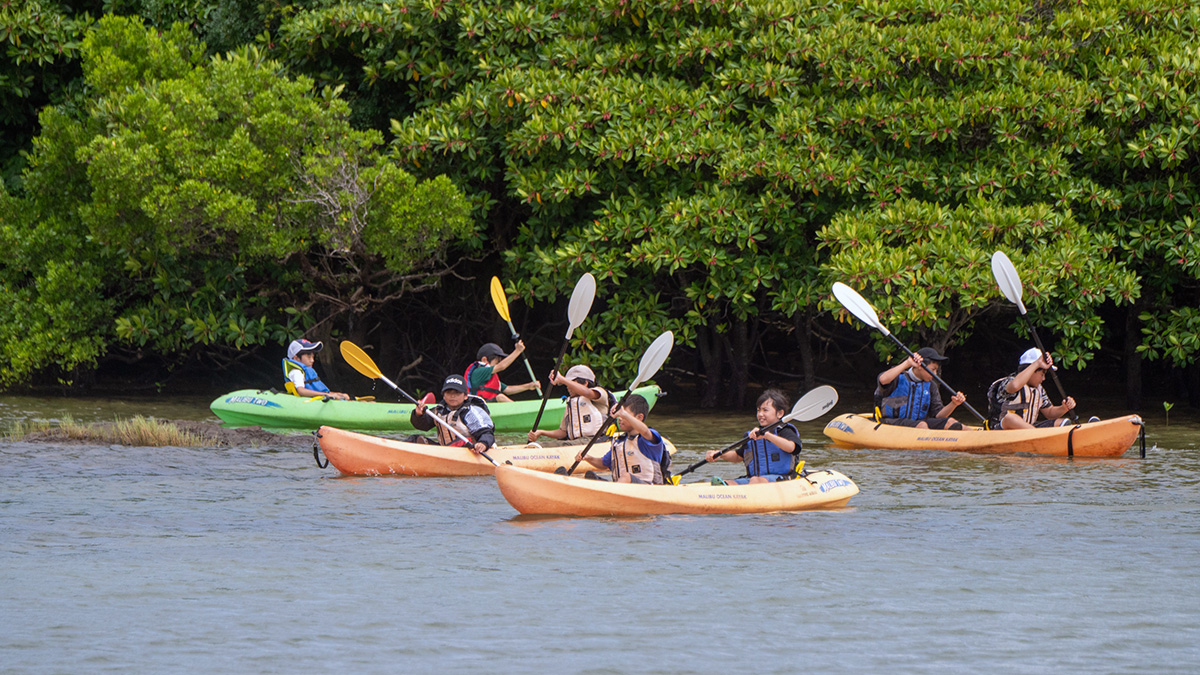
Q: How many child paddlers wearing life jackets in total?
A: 8